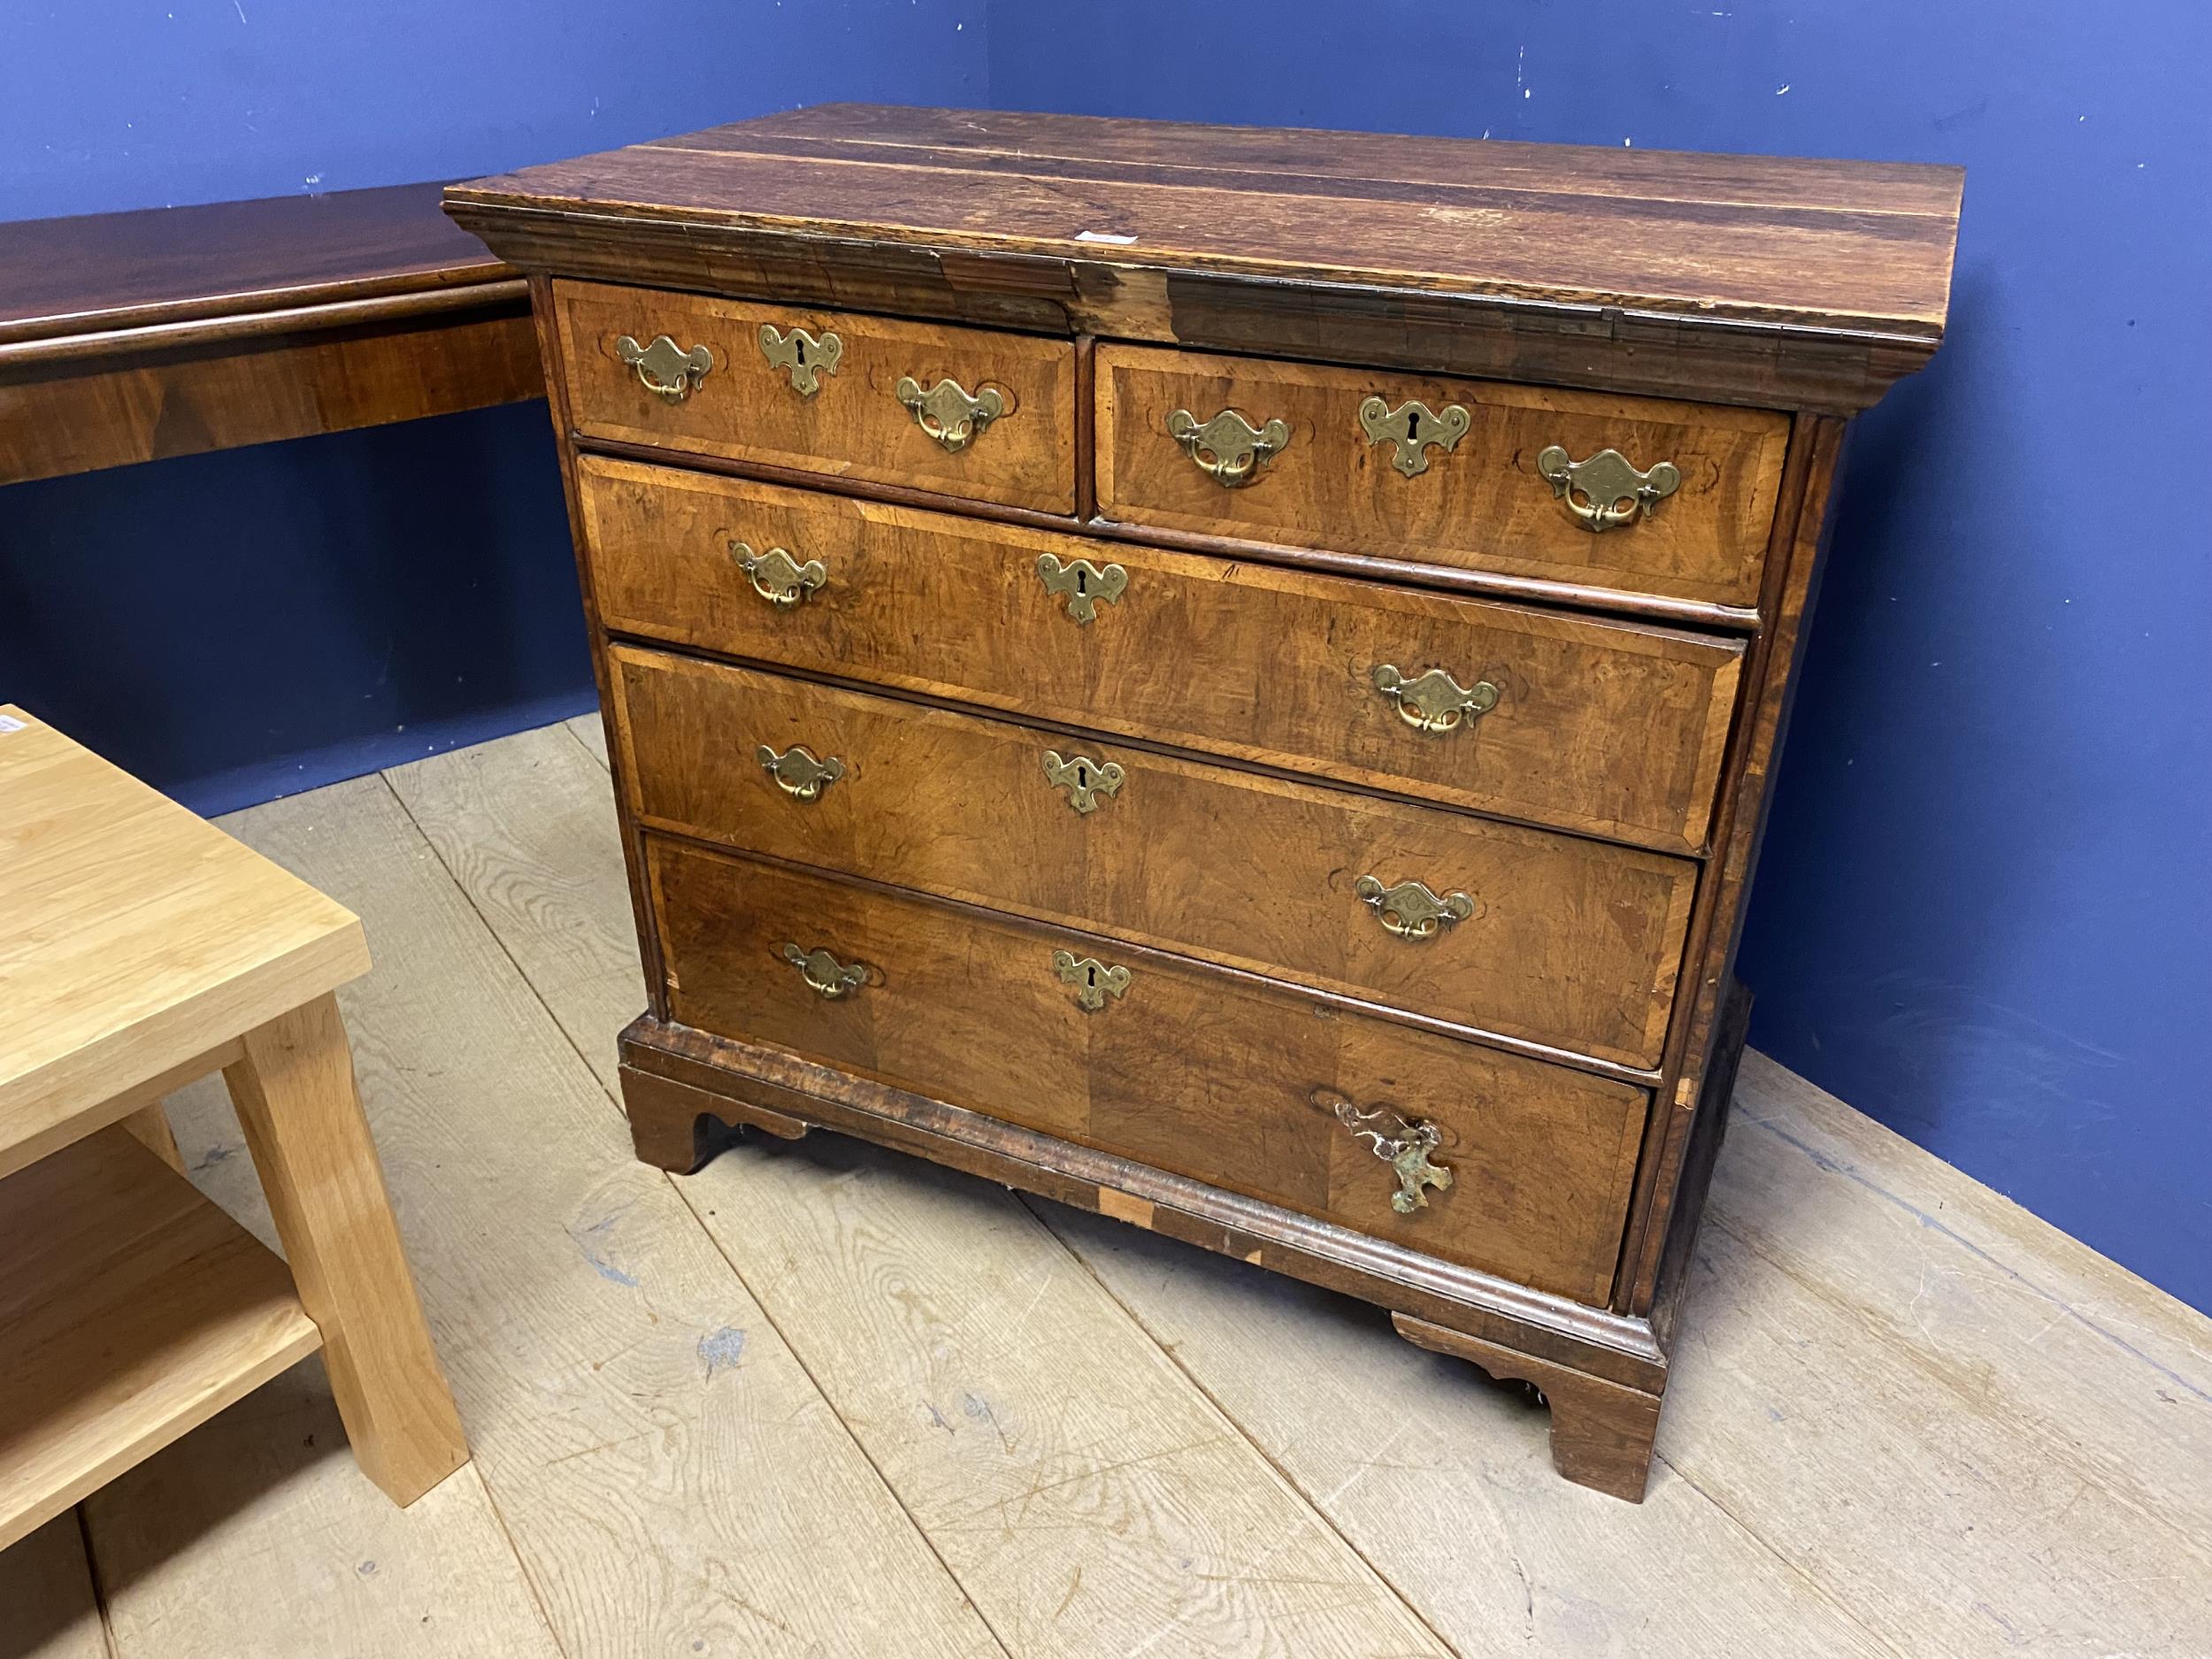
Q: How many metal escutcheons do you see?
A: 5